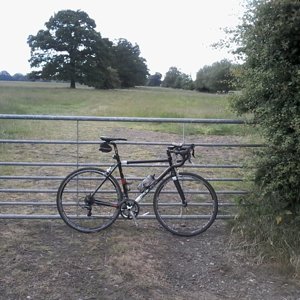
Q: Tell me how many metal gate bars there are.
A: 7